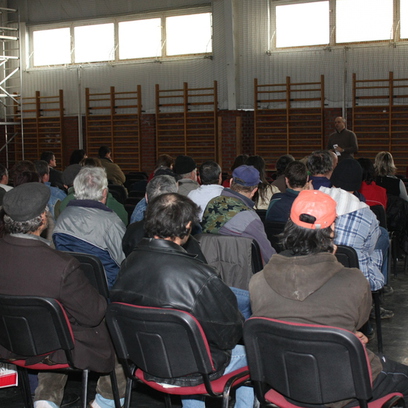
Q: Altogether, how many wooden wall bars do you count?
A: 5